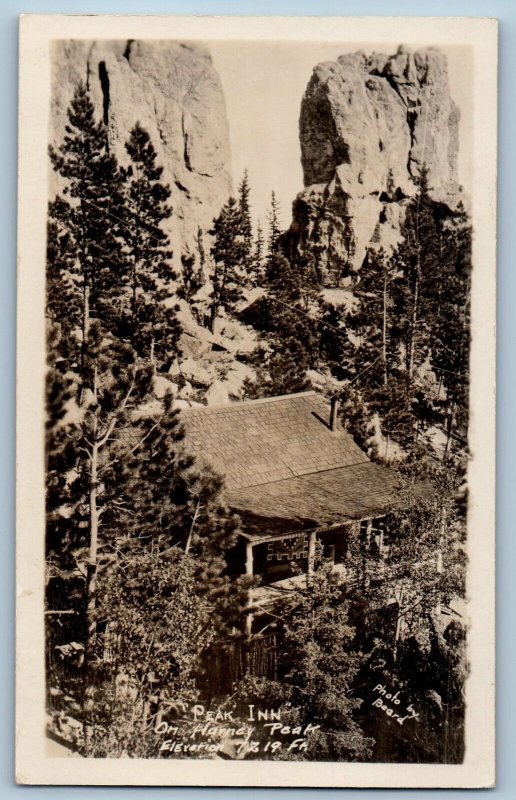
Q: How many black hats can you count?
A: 0